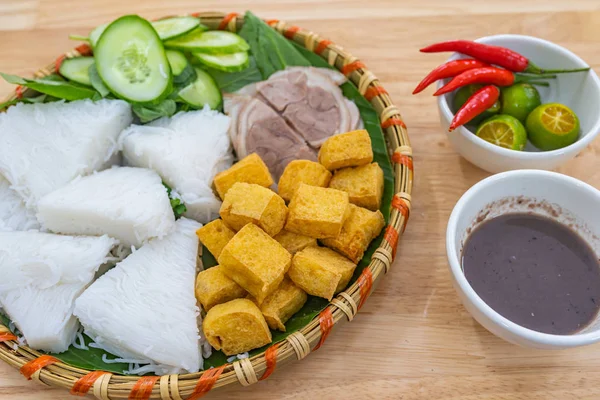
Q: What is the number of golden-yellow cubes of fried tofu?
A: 14